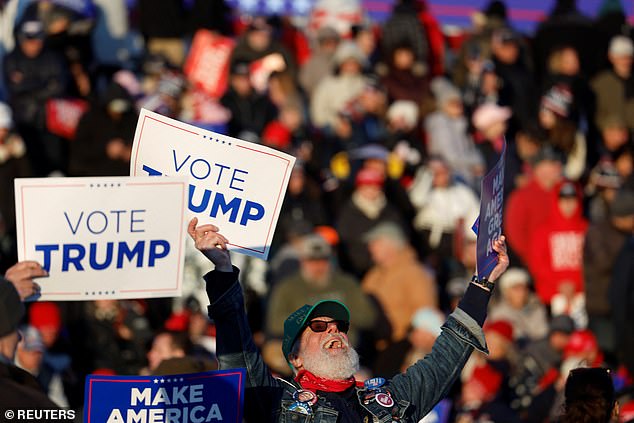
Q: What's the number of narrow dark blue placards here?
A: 1